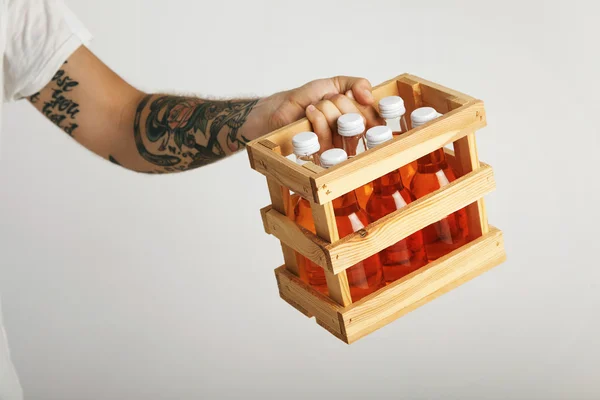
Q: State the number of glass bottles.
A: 6